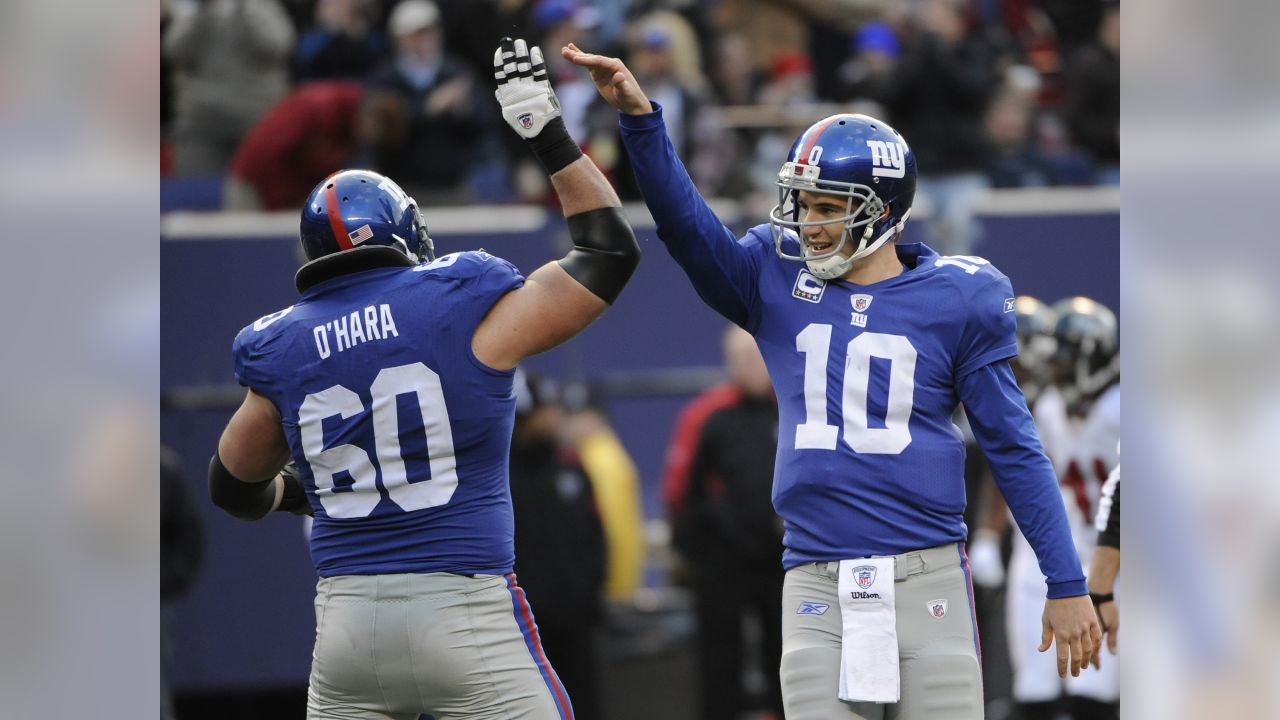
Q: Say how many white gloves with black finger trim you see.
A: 1